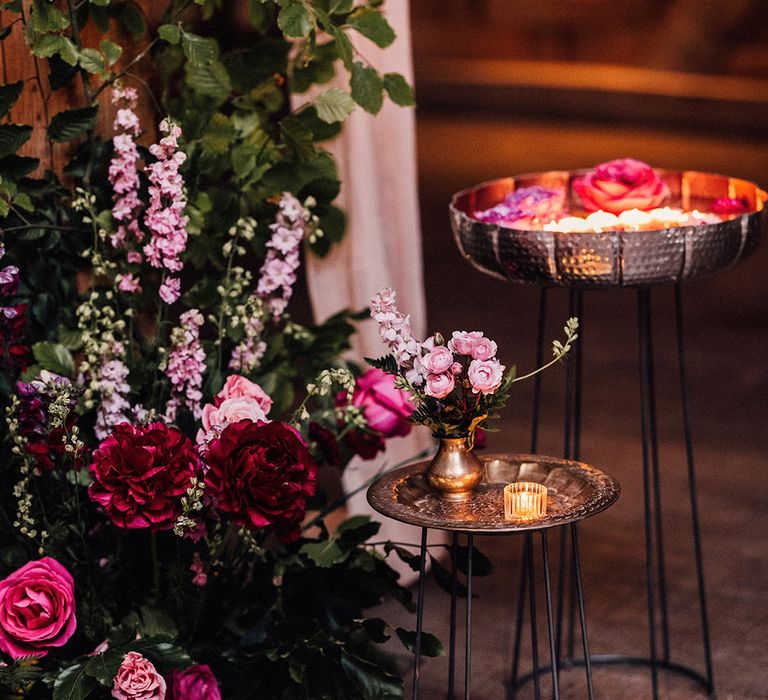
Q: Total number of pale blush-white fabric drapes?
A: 1